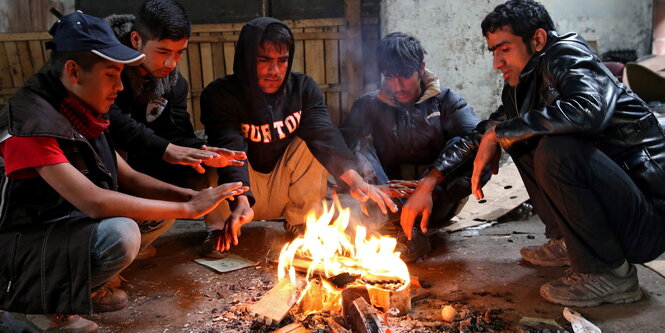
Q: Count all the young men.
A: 5